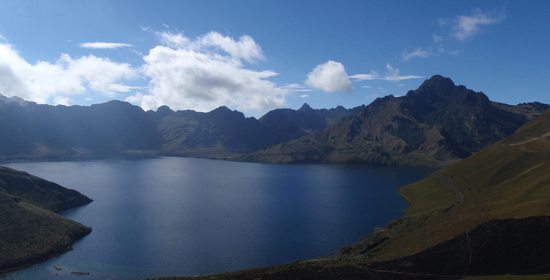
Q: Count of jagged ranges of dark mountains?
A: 1